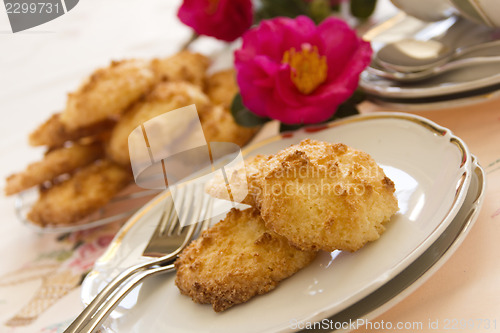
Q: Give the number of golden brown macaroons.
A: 11